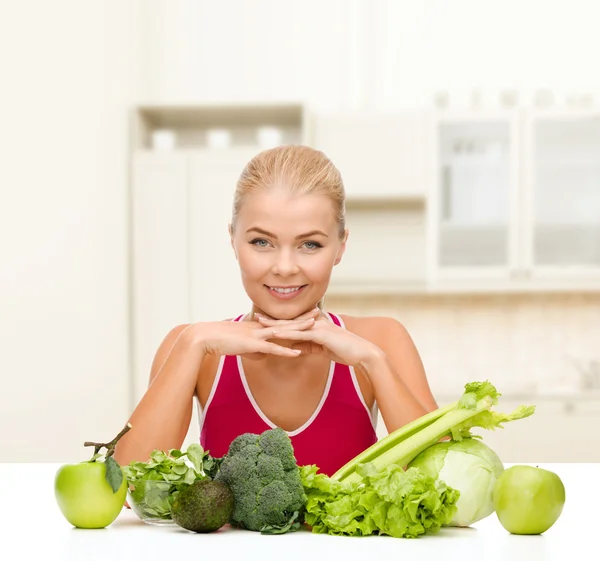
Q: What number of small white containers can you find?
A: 3